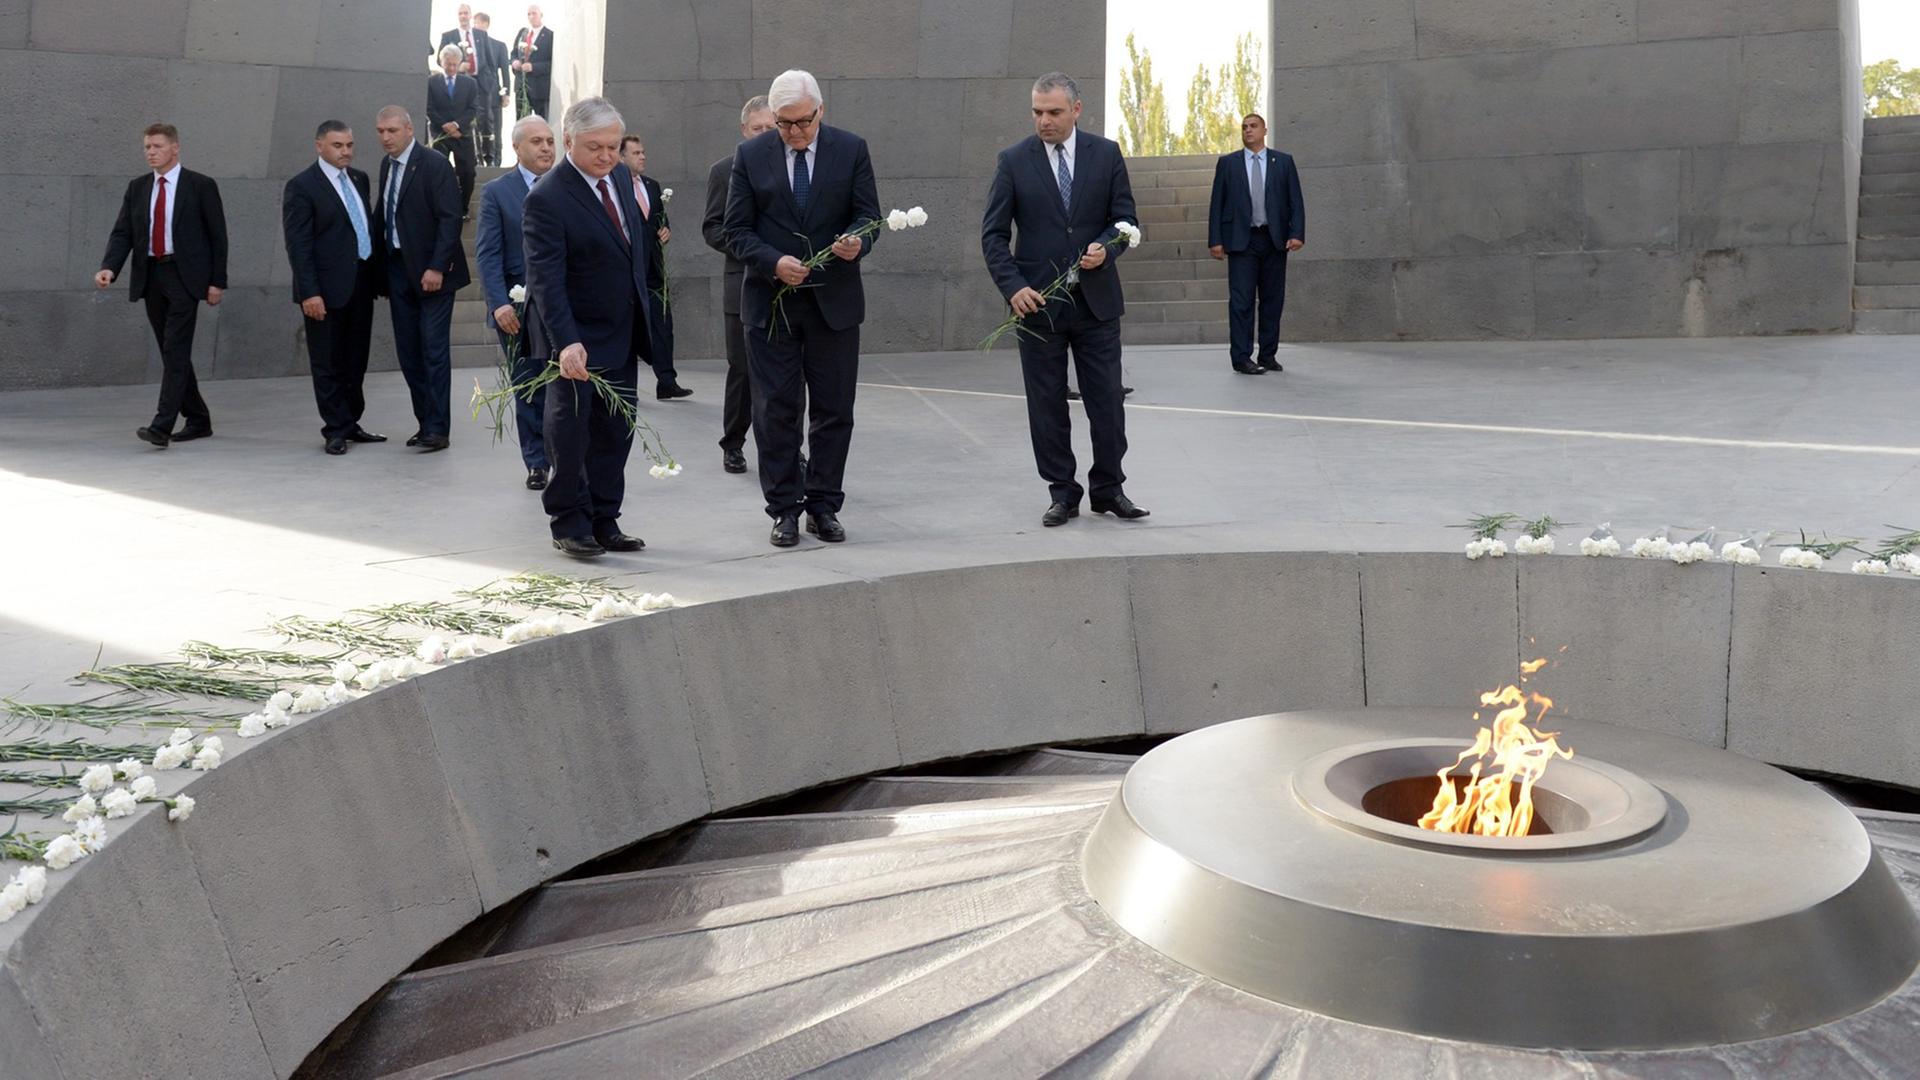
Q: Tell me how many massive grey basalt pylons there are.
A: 3